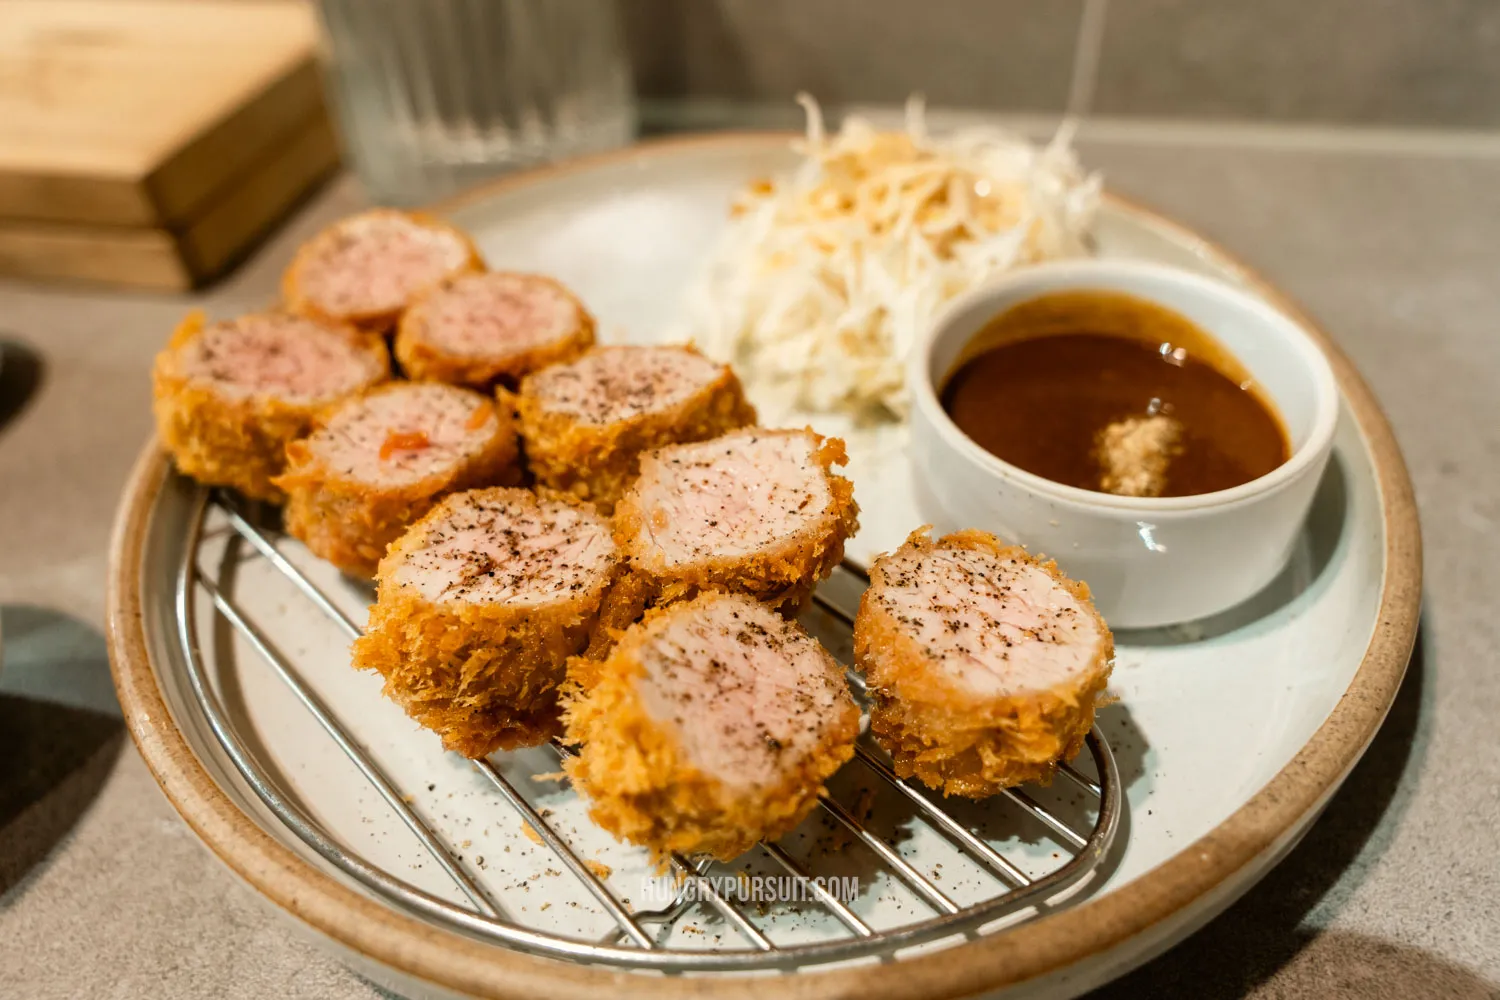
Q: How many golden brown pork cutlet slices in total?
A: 9